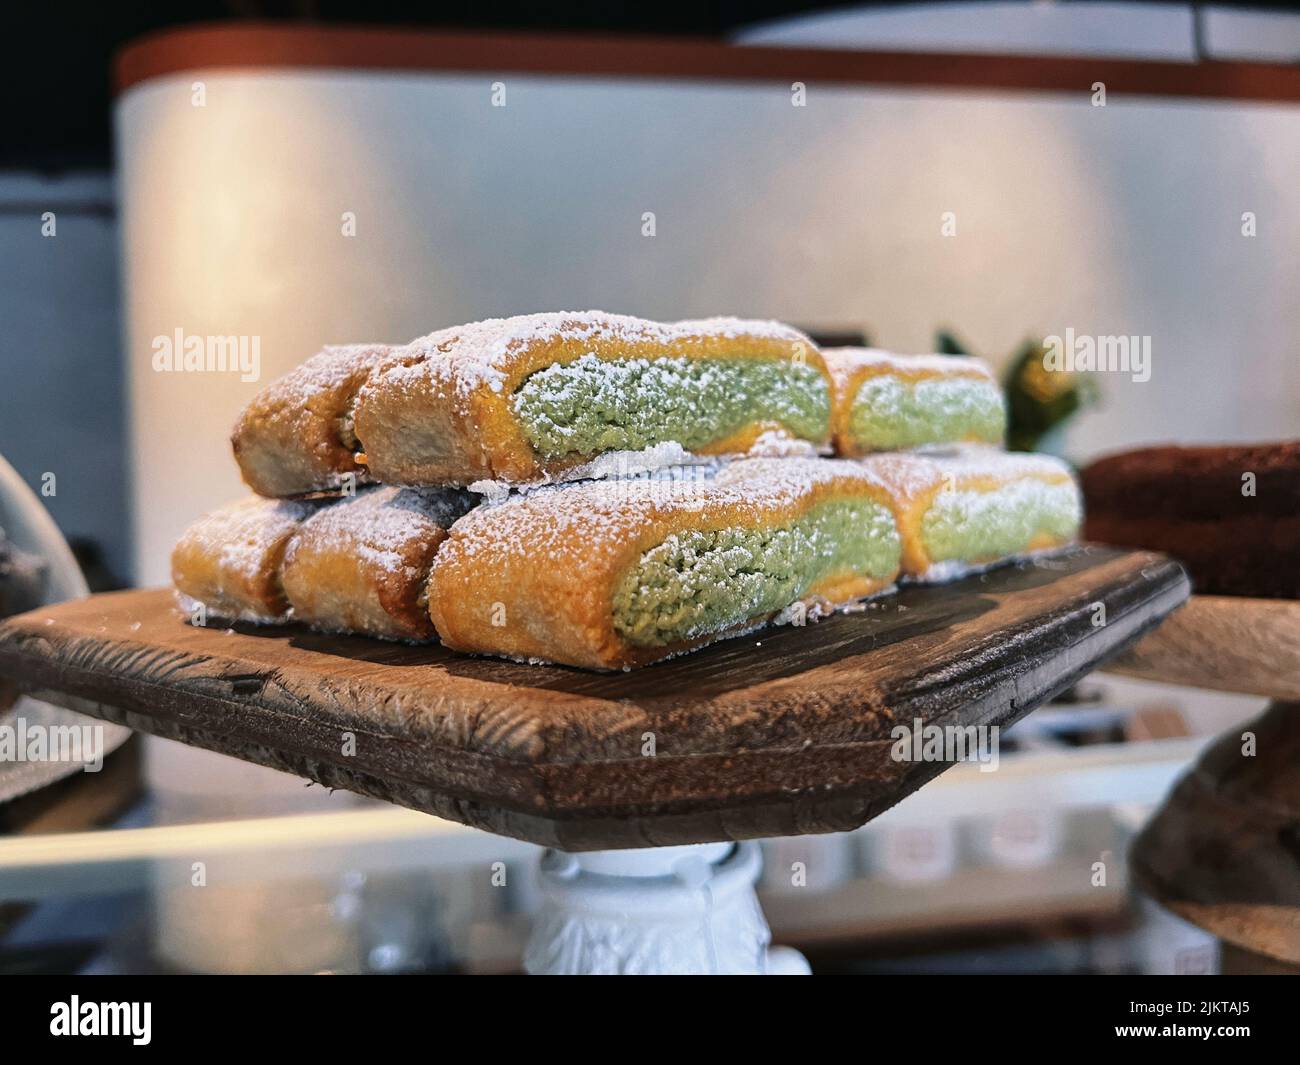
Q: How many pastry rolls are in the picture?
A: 7